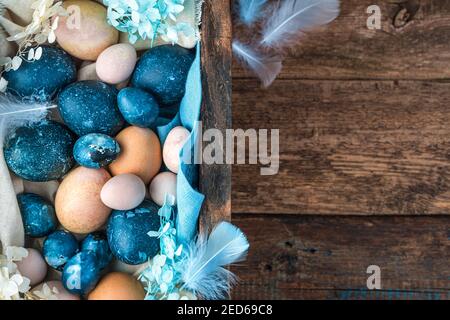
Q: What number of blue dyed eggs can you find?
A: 11